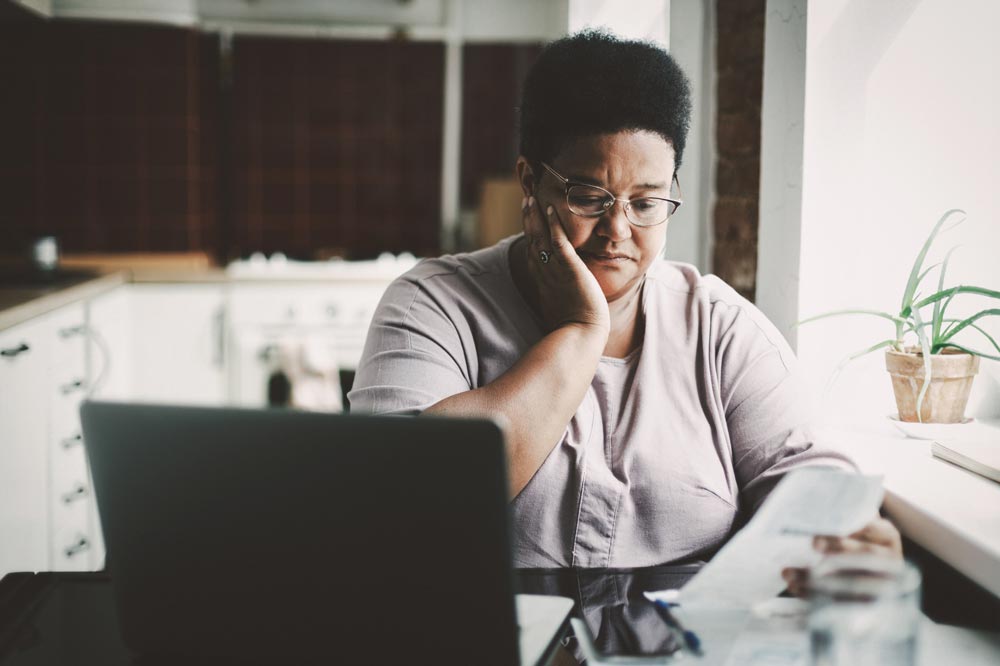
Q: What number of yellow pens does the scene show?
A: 0